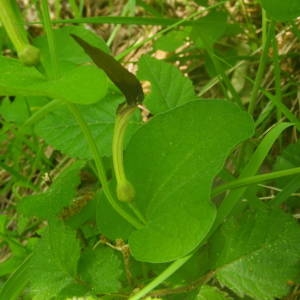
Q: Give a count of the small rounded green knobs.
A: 2